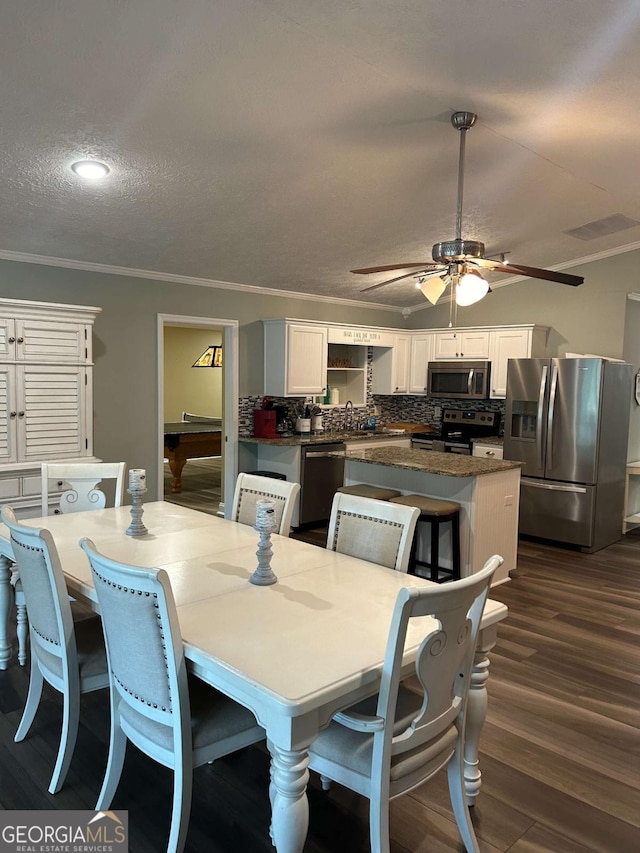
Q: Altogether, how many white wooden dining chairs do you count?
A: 6